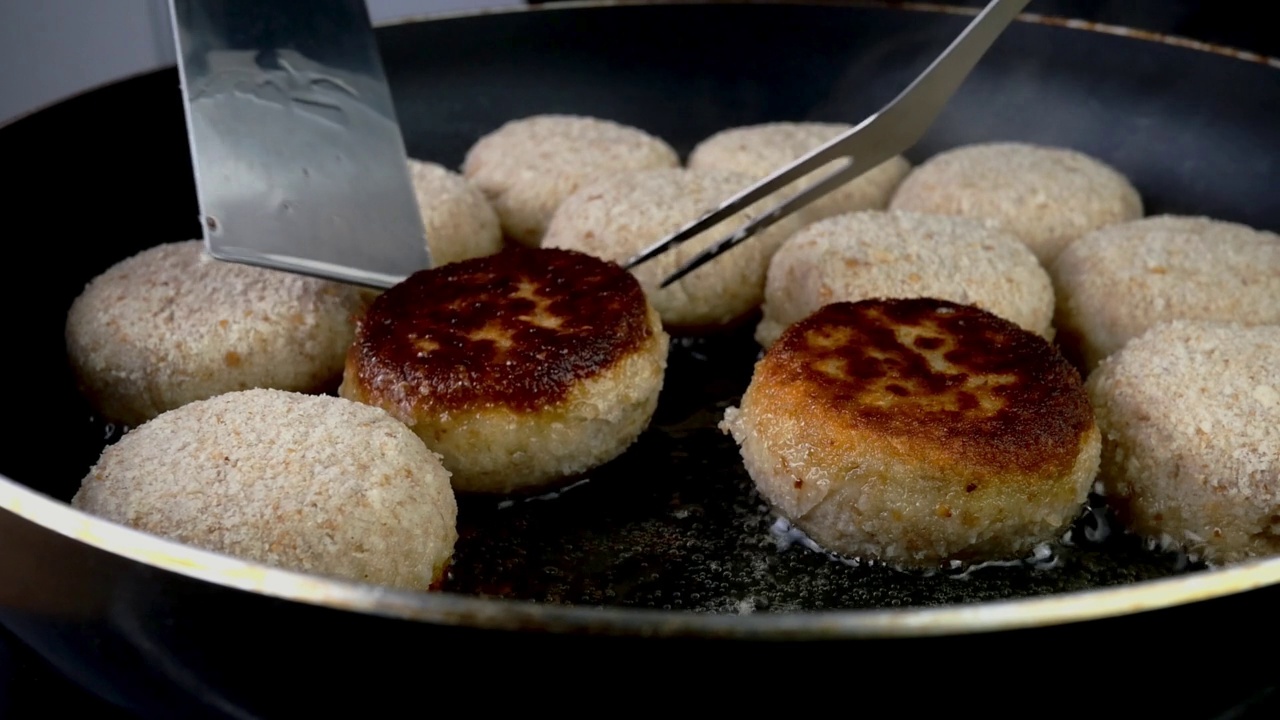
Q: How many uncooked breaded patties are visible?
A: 10